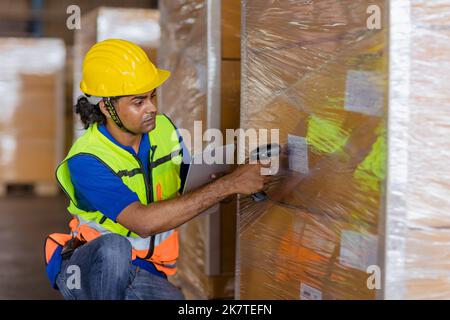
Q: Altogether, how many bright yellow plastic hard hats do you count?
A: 1